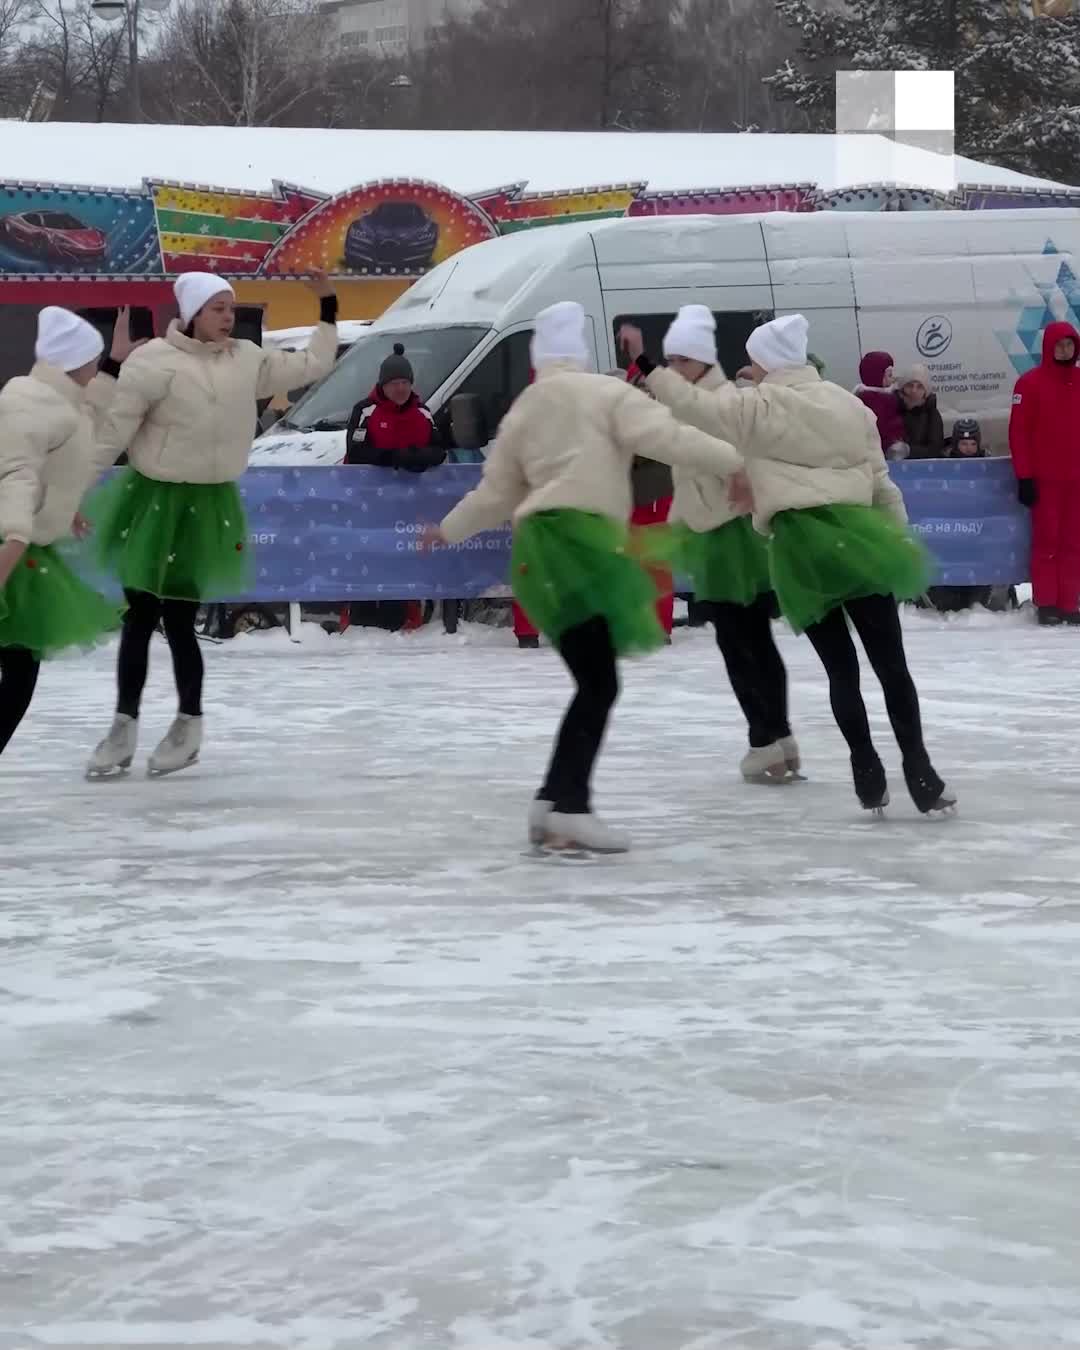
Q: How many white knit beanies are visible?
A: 5